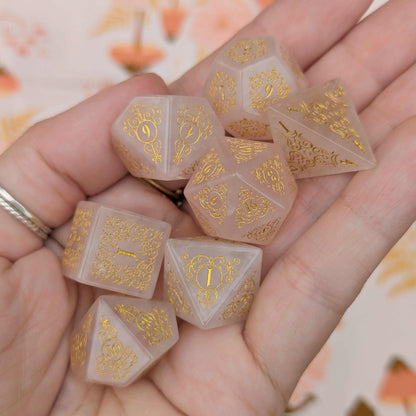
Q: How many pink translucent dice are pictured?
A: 7